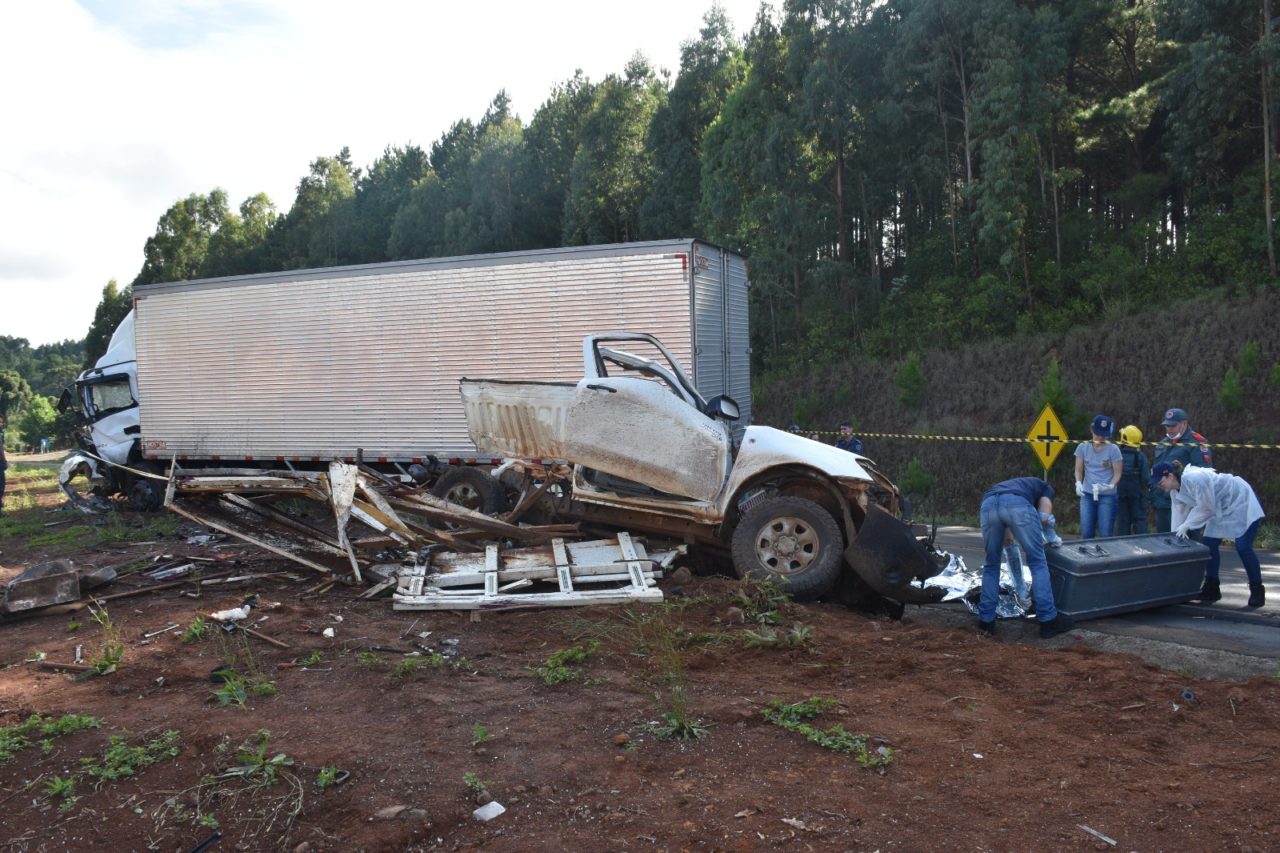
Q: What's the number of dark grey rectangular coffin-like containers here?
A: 1